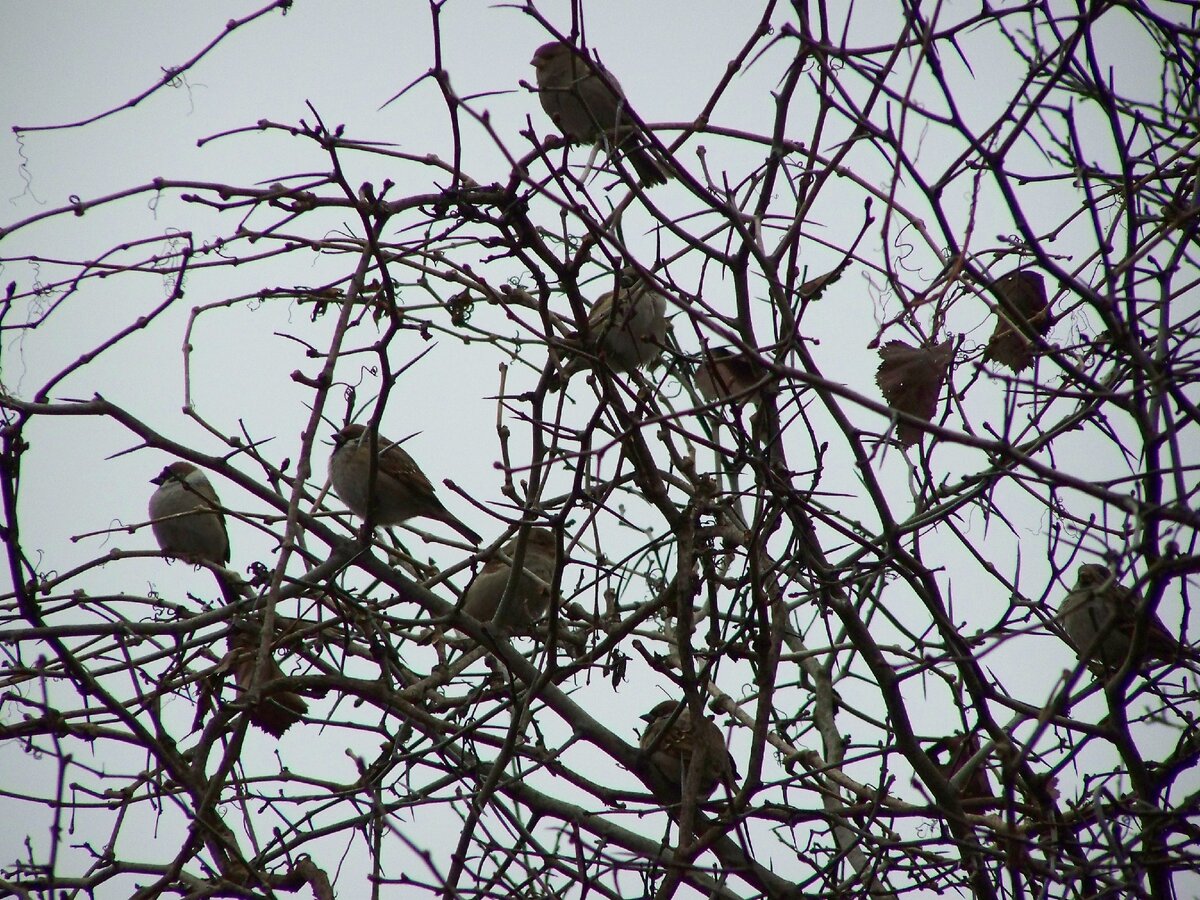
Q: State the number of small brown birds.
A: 7